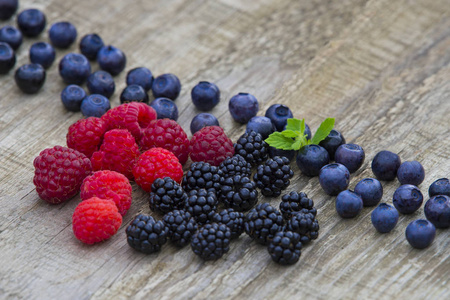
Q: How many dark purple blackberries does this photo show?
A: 15